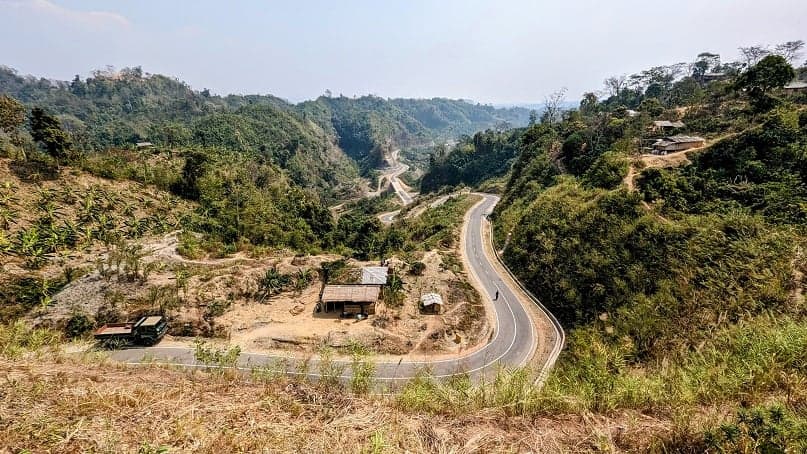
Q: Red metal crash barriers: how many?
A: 0